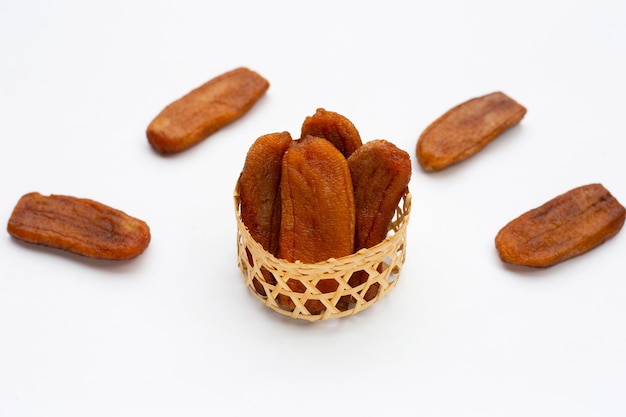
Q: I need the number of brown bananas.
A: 8